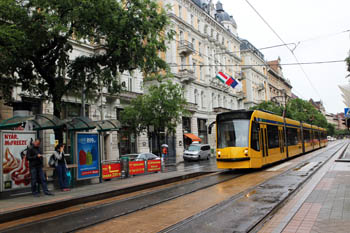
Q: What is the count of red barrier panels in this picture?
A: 3